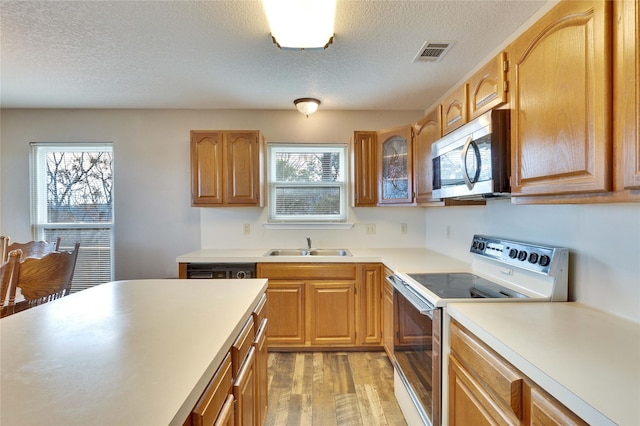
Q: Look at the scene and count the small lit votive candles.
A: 0